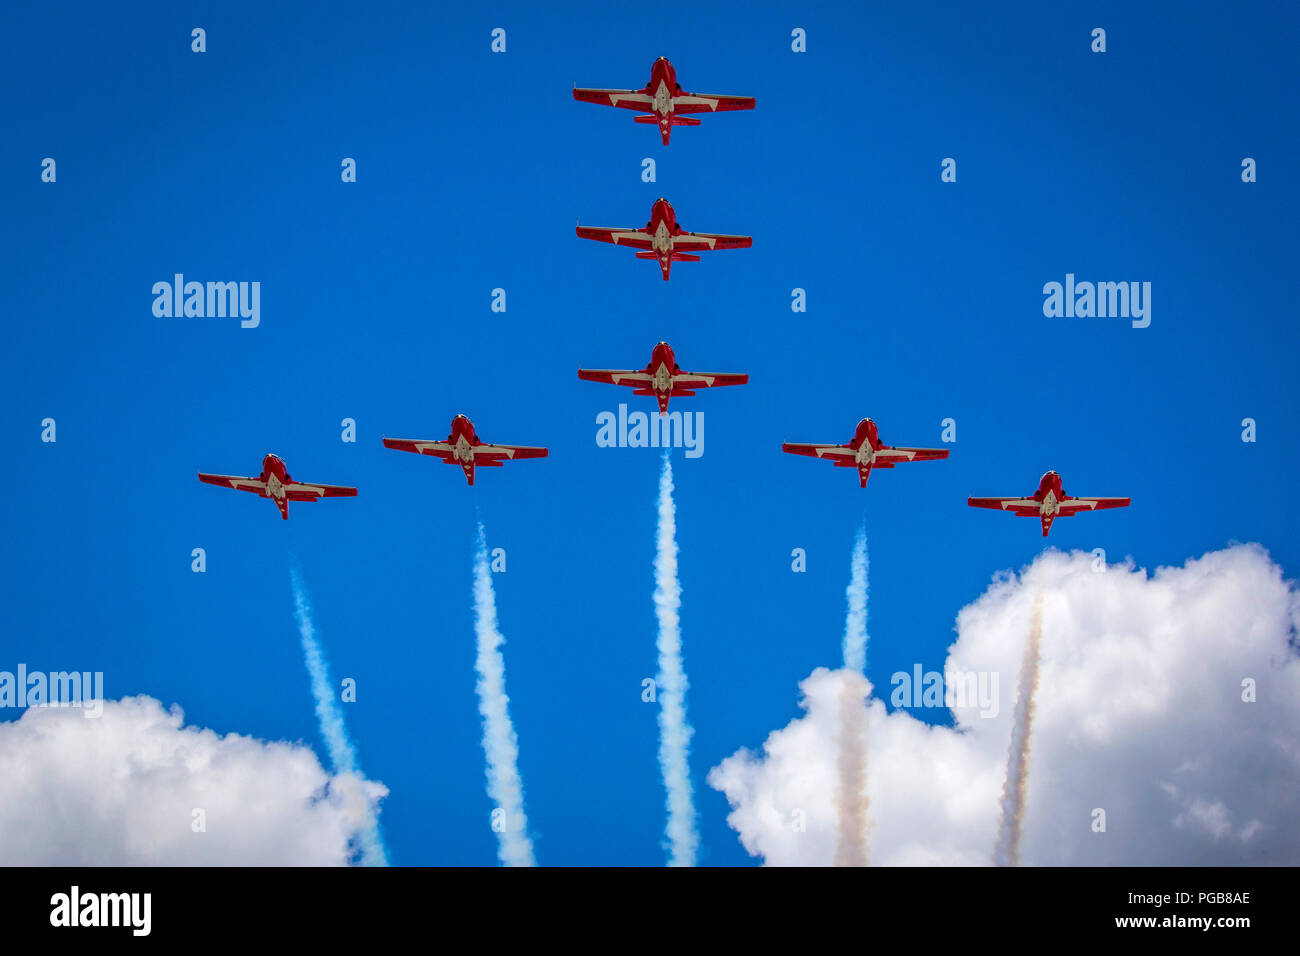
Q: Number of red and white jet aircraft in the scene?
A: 7